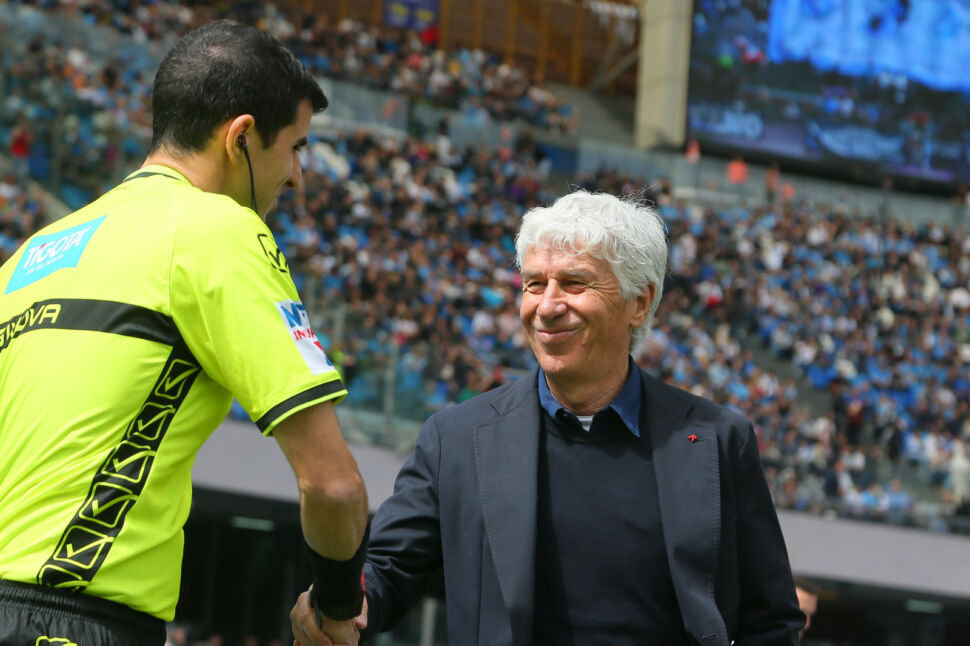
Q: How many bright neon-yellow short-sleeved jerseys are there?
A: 1